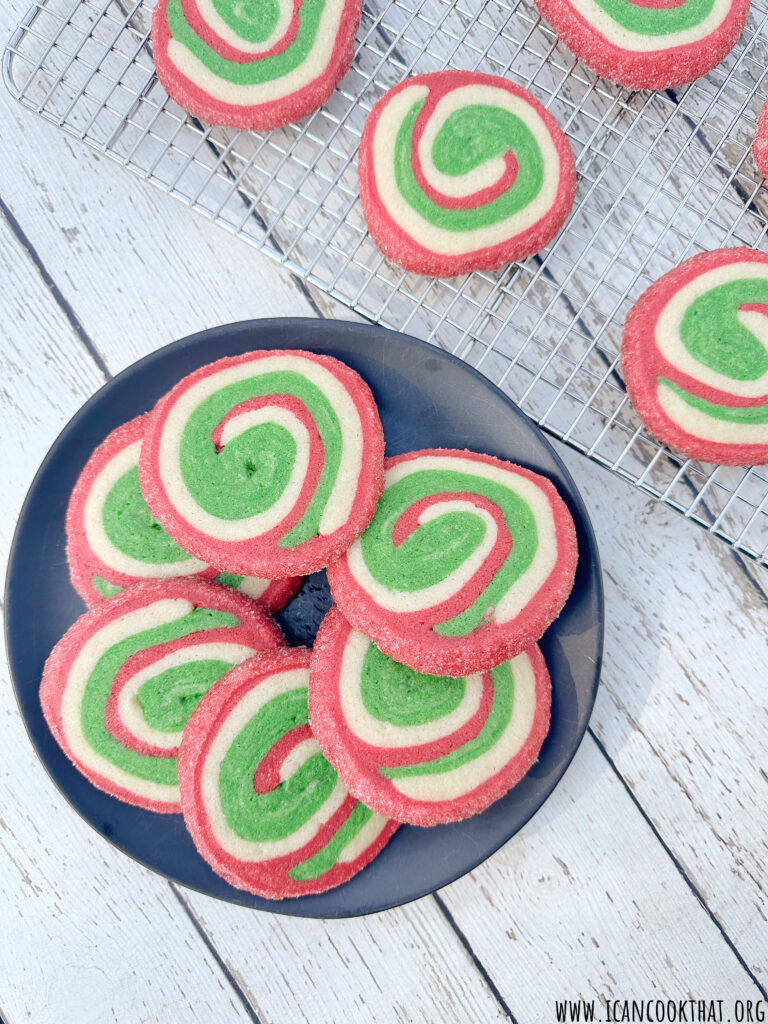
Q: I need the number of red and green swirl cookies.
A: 11